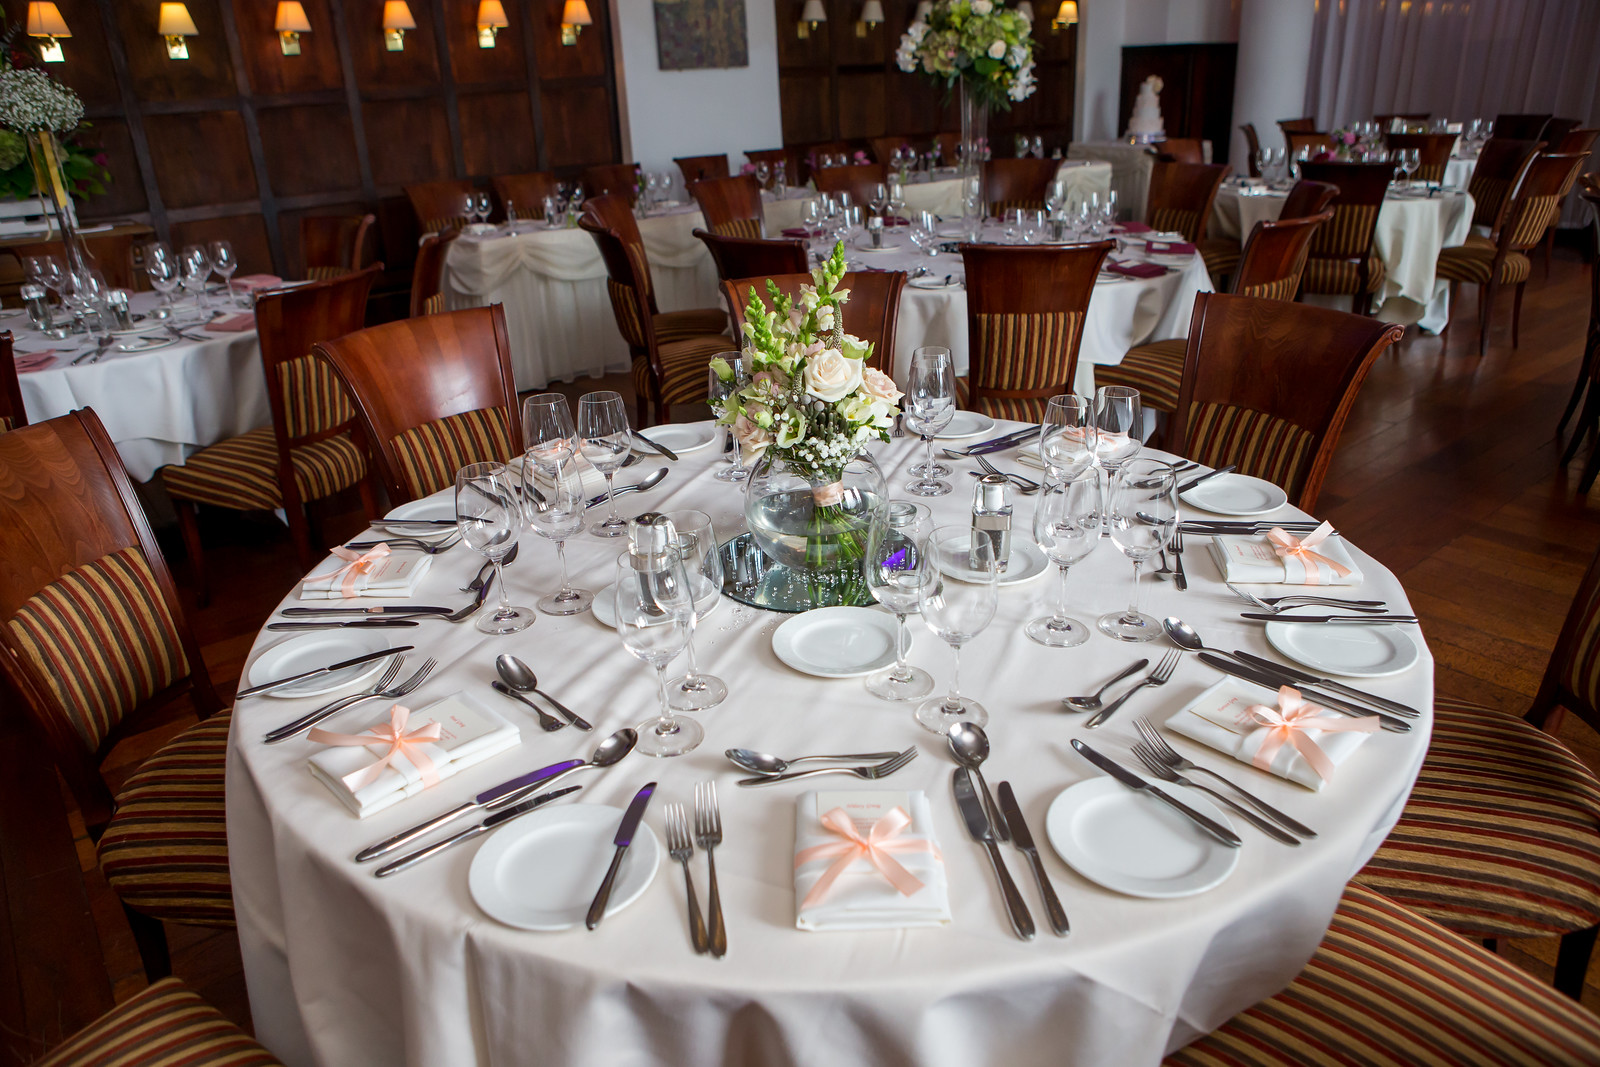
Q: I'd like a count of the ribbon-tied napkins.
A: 7